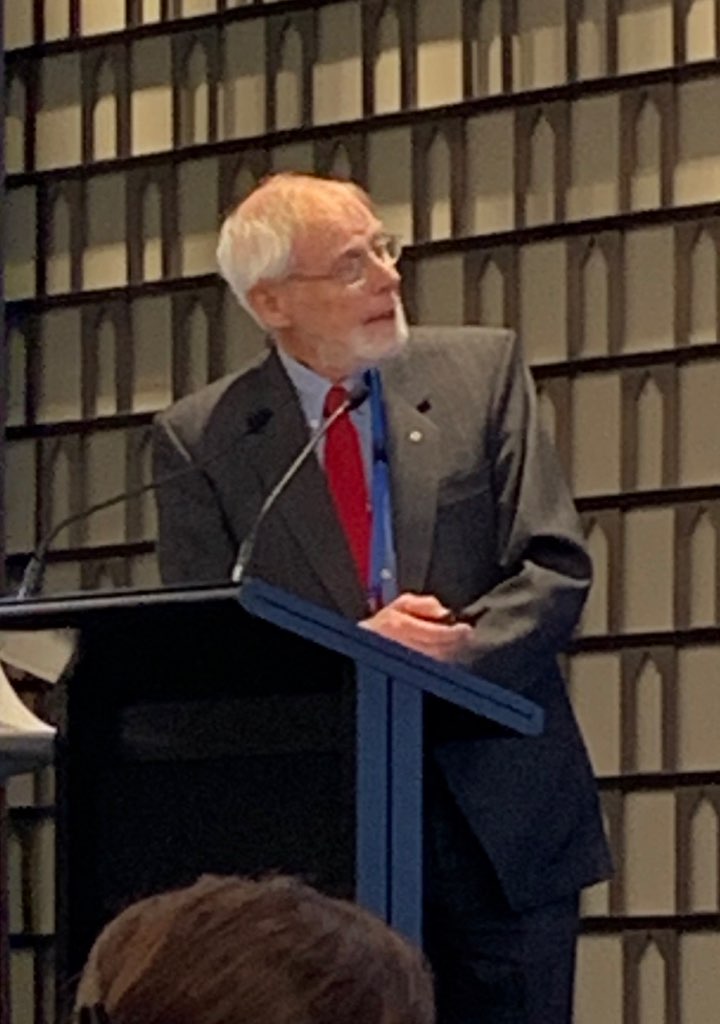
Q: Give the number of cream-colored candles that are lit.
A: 0